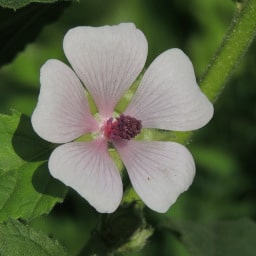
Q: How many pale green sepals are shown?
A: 5